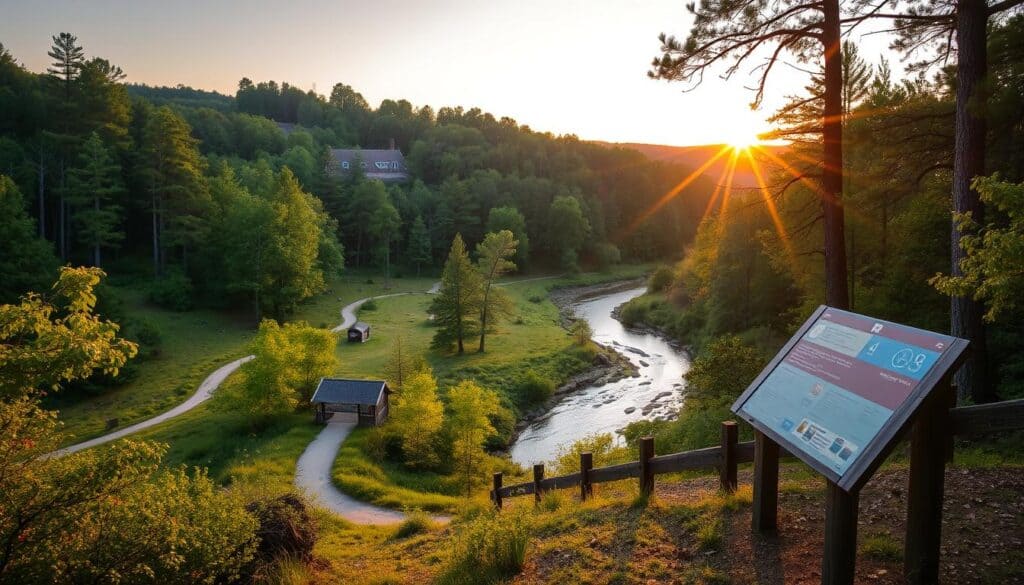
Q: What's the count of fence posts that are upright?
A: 5